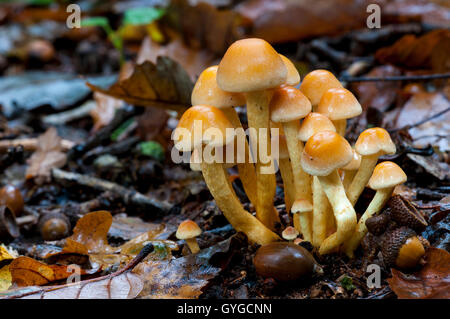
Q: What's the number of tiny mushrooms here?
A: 3